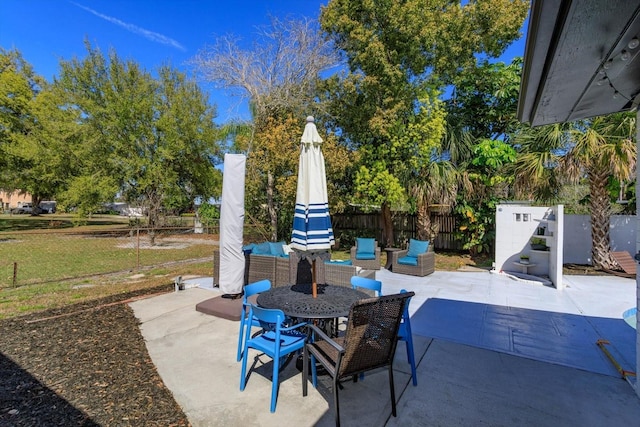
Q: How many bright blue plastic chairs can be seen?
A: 4